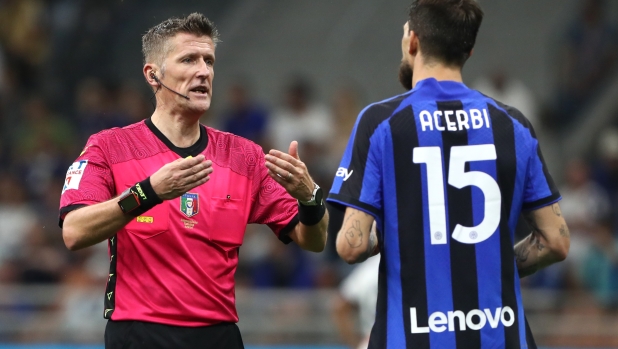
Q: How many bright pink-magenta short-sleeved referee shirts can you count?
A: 1